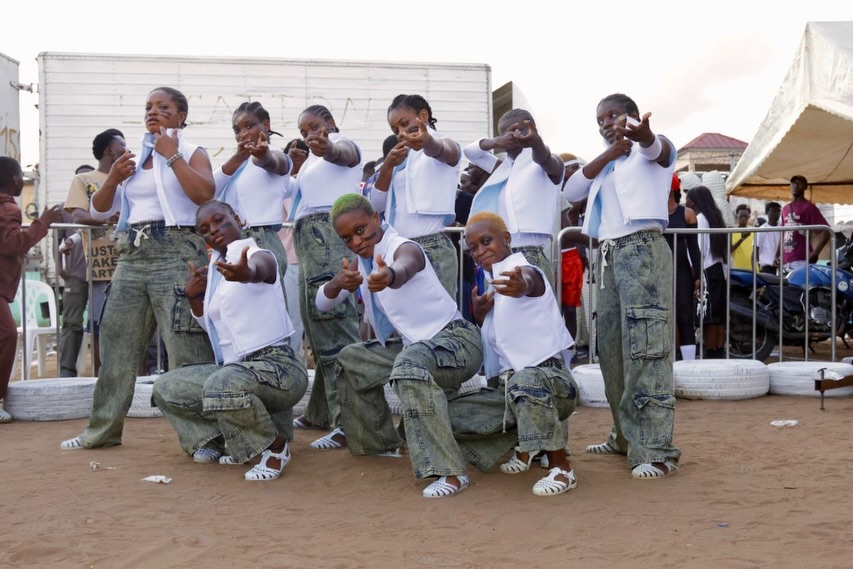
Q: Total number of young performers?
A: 9